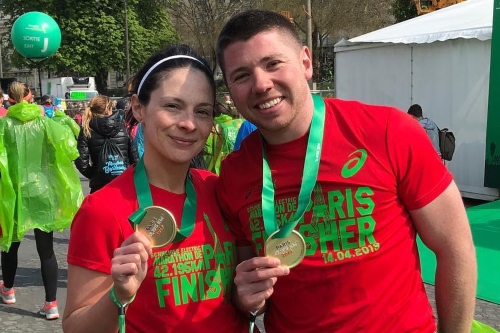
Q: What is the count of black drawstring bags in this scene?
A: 1